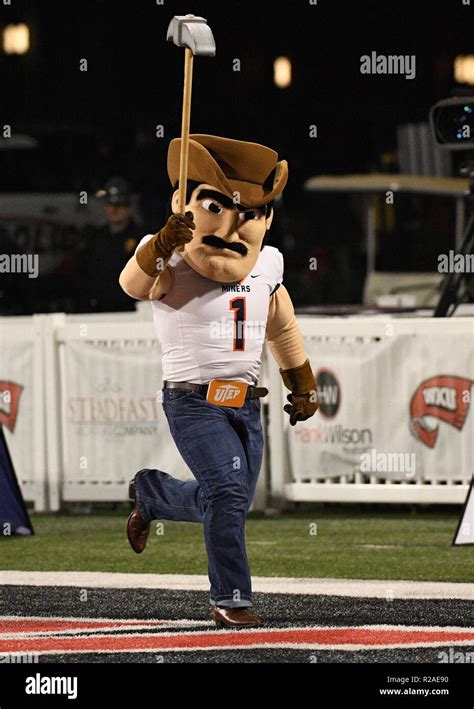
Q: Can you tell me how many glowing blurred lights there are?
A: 3